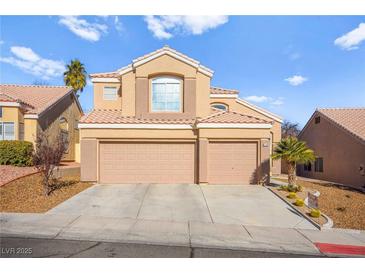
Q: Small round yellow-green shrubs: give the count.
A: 3